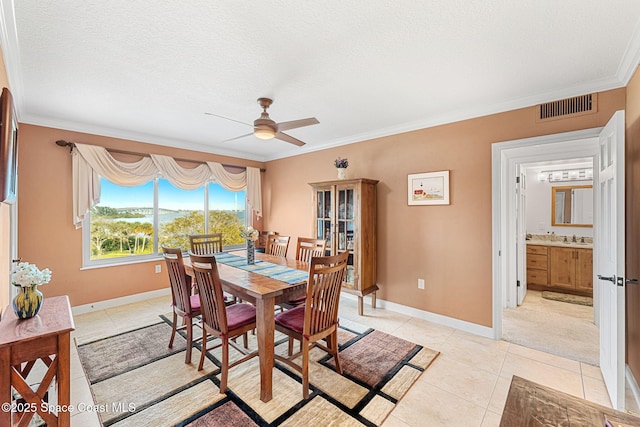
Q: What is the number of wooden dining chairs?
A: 6